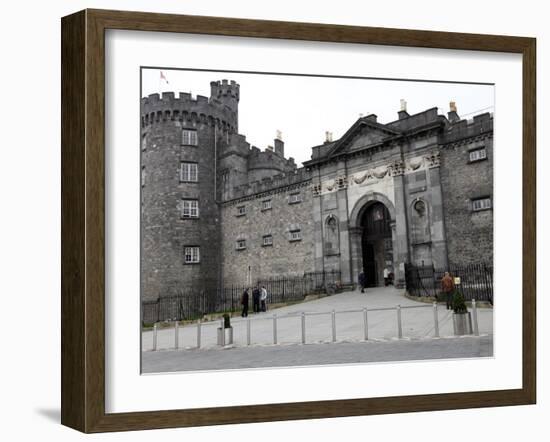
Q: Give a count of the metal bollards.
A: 12